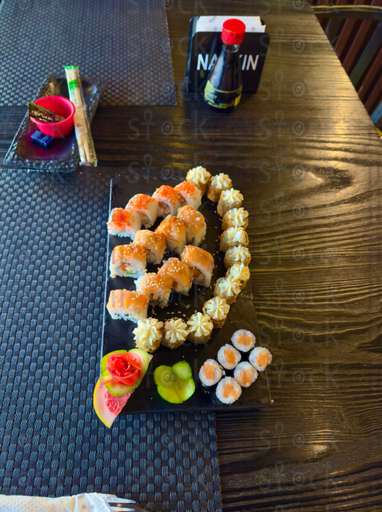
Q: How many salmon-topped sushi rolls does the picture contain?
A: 8